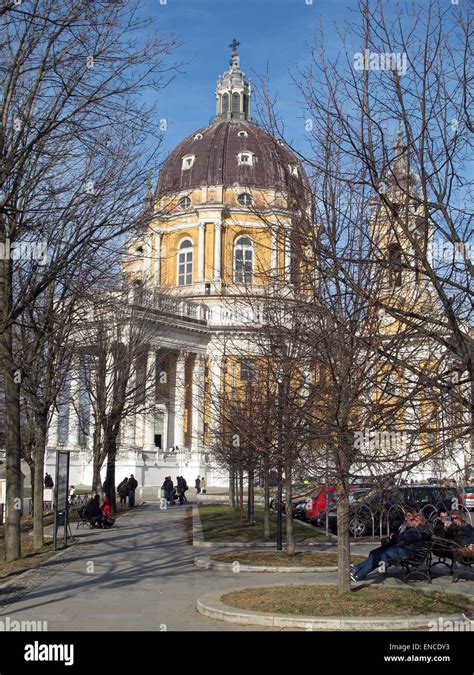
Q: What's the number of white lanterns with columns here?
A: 1